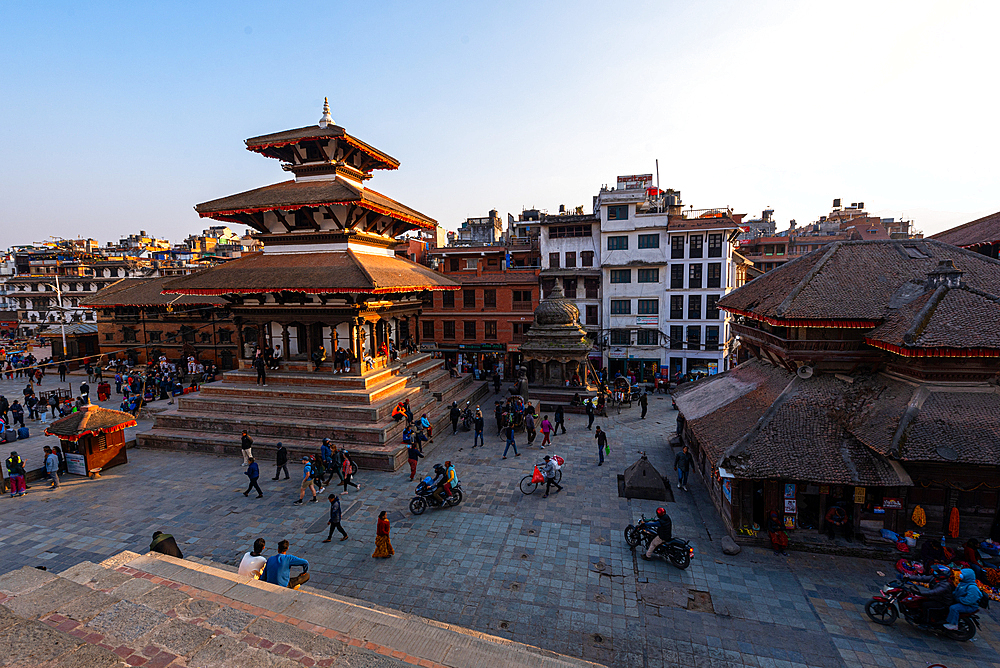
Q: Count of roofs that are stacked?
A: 3